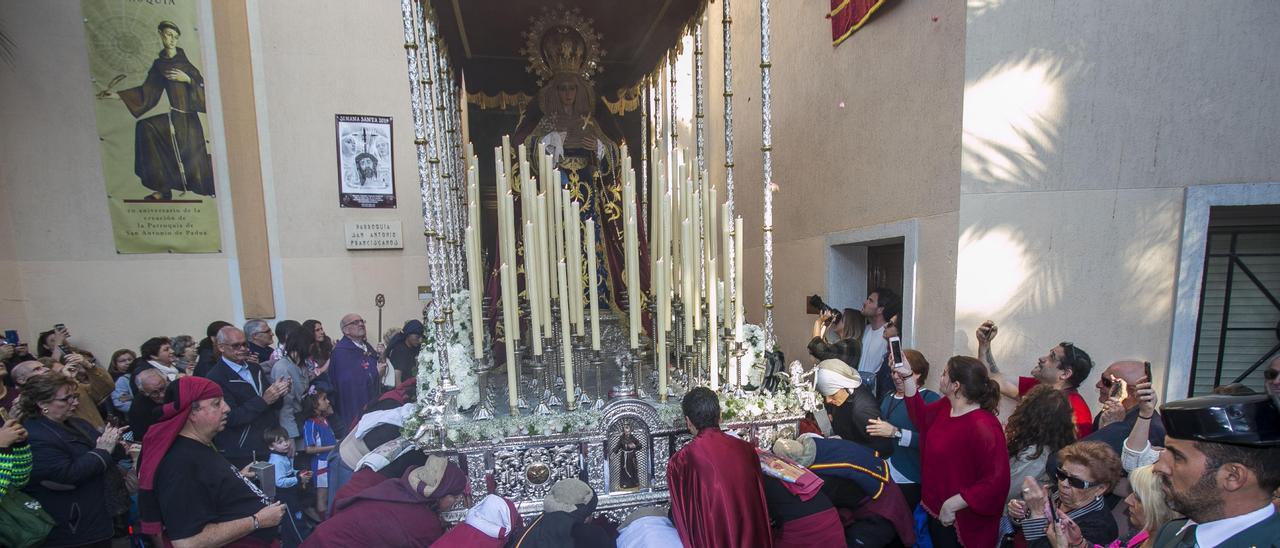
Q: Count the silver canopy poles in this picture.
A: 12